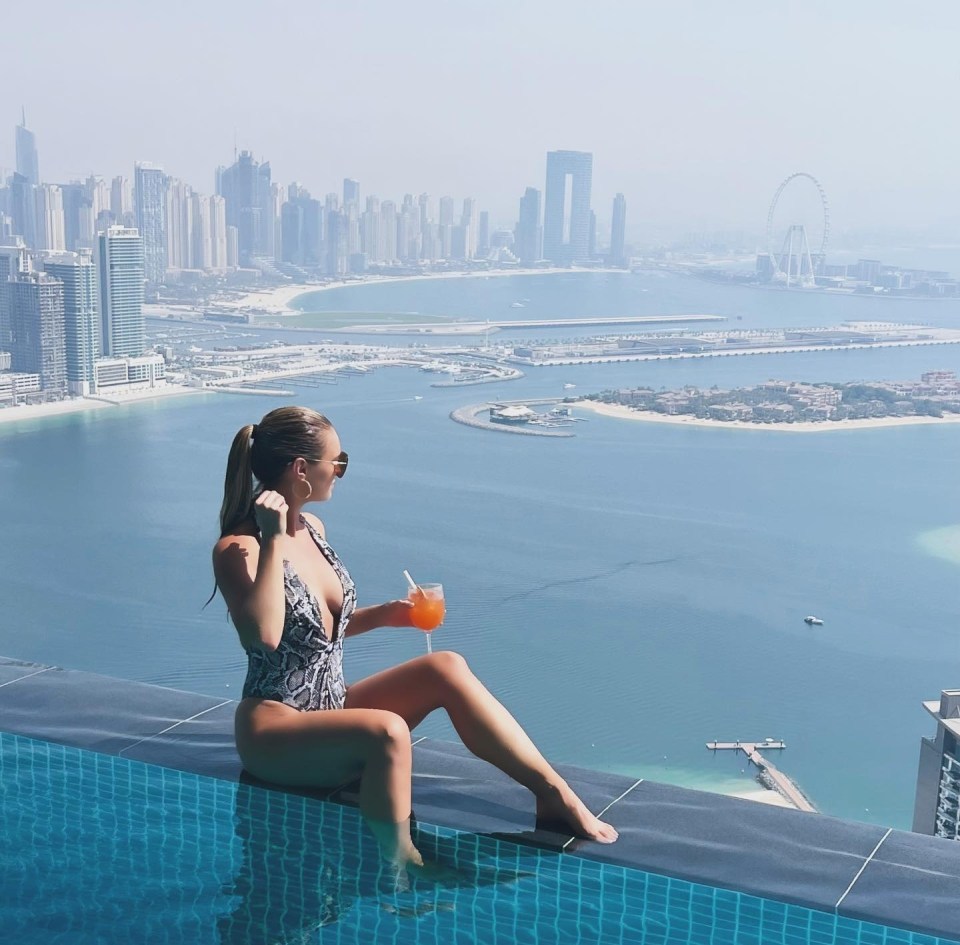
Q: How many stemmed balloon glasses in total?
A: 1